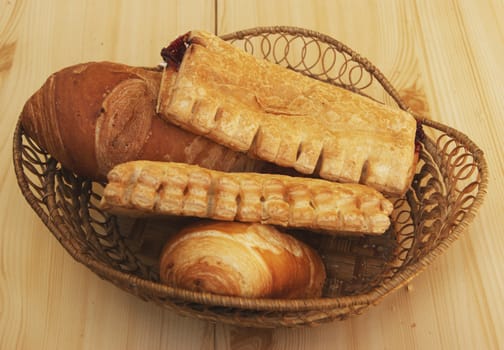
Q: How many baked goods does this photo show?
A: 4